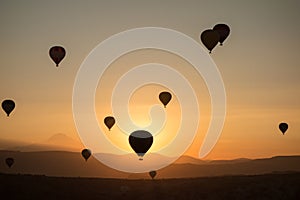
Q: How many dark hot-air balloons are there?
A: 11